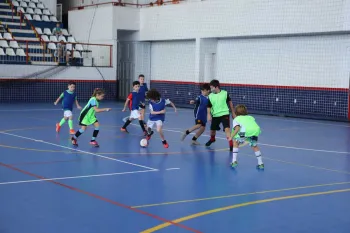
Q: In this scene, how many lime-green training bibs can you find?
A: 3